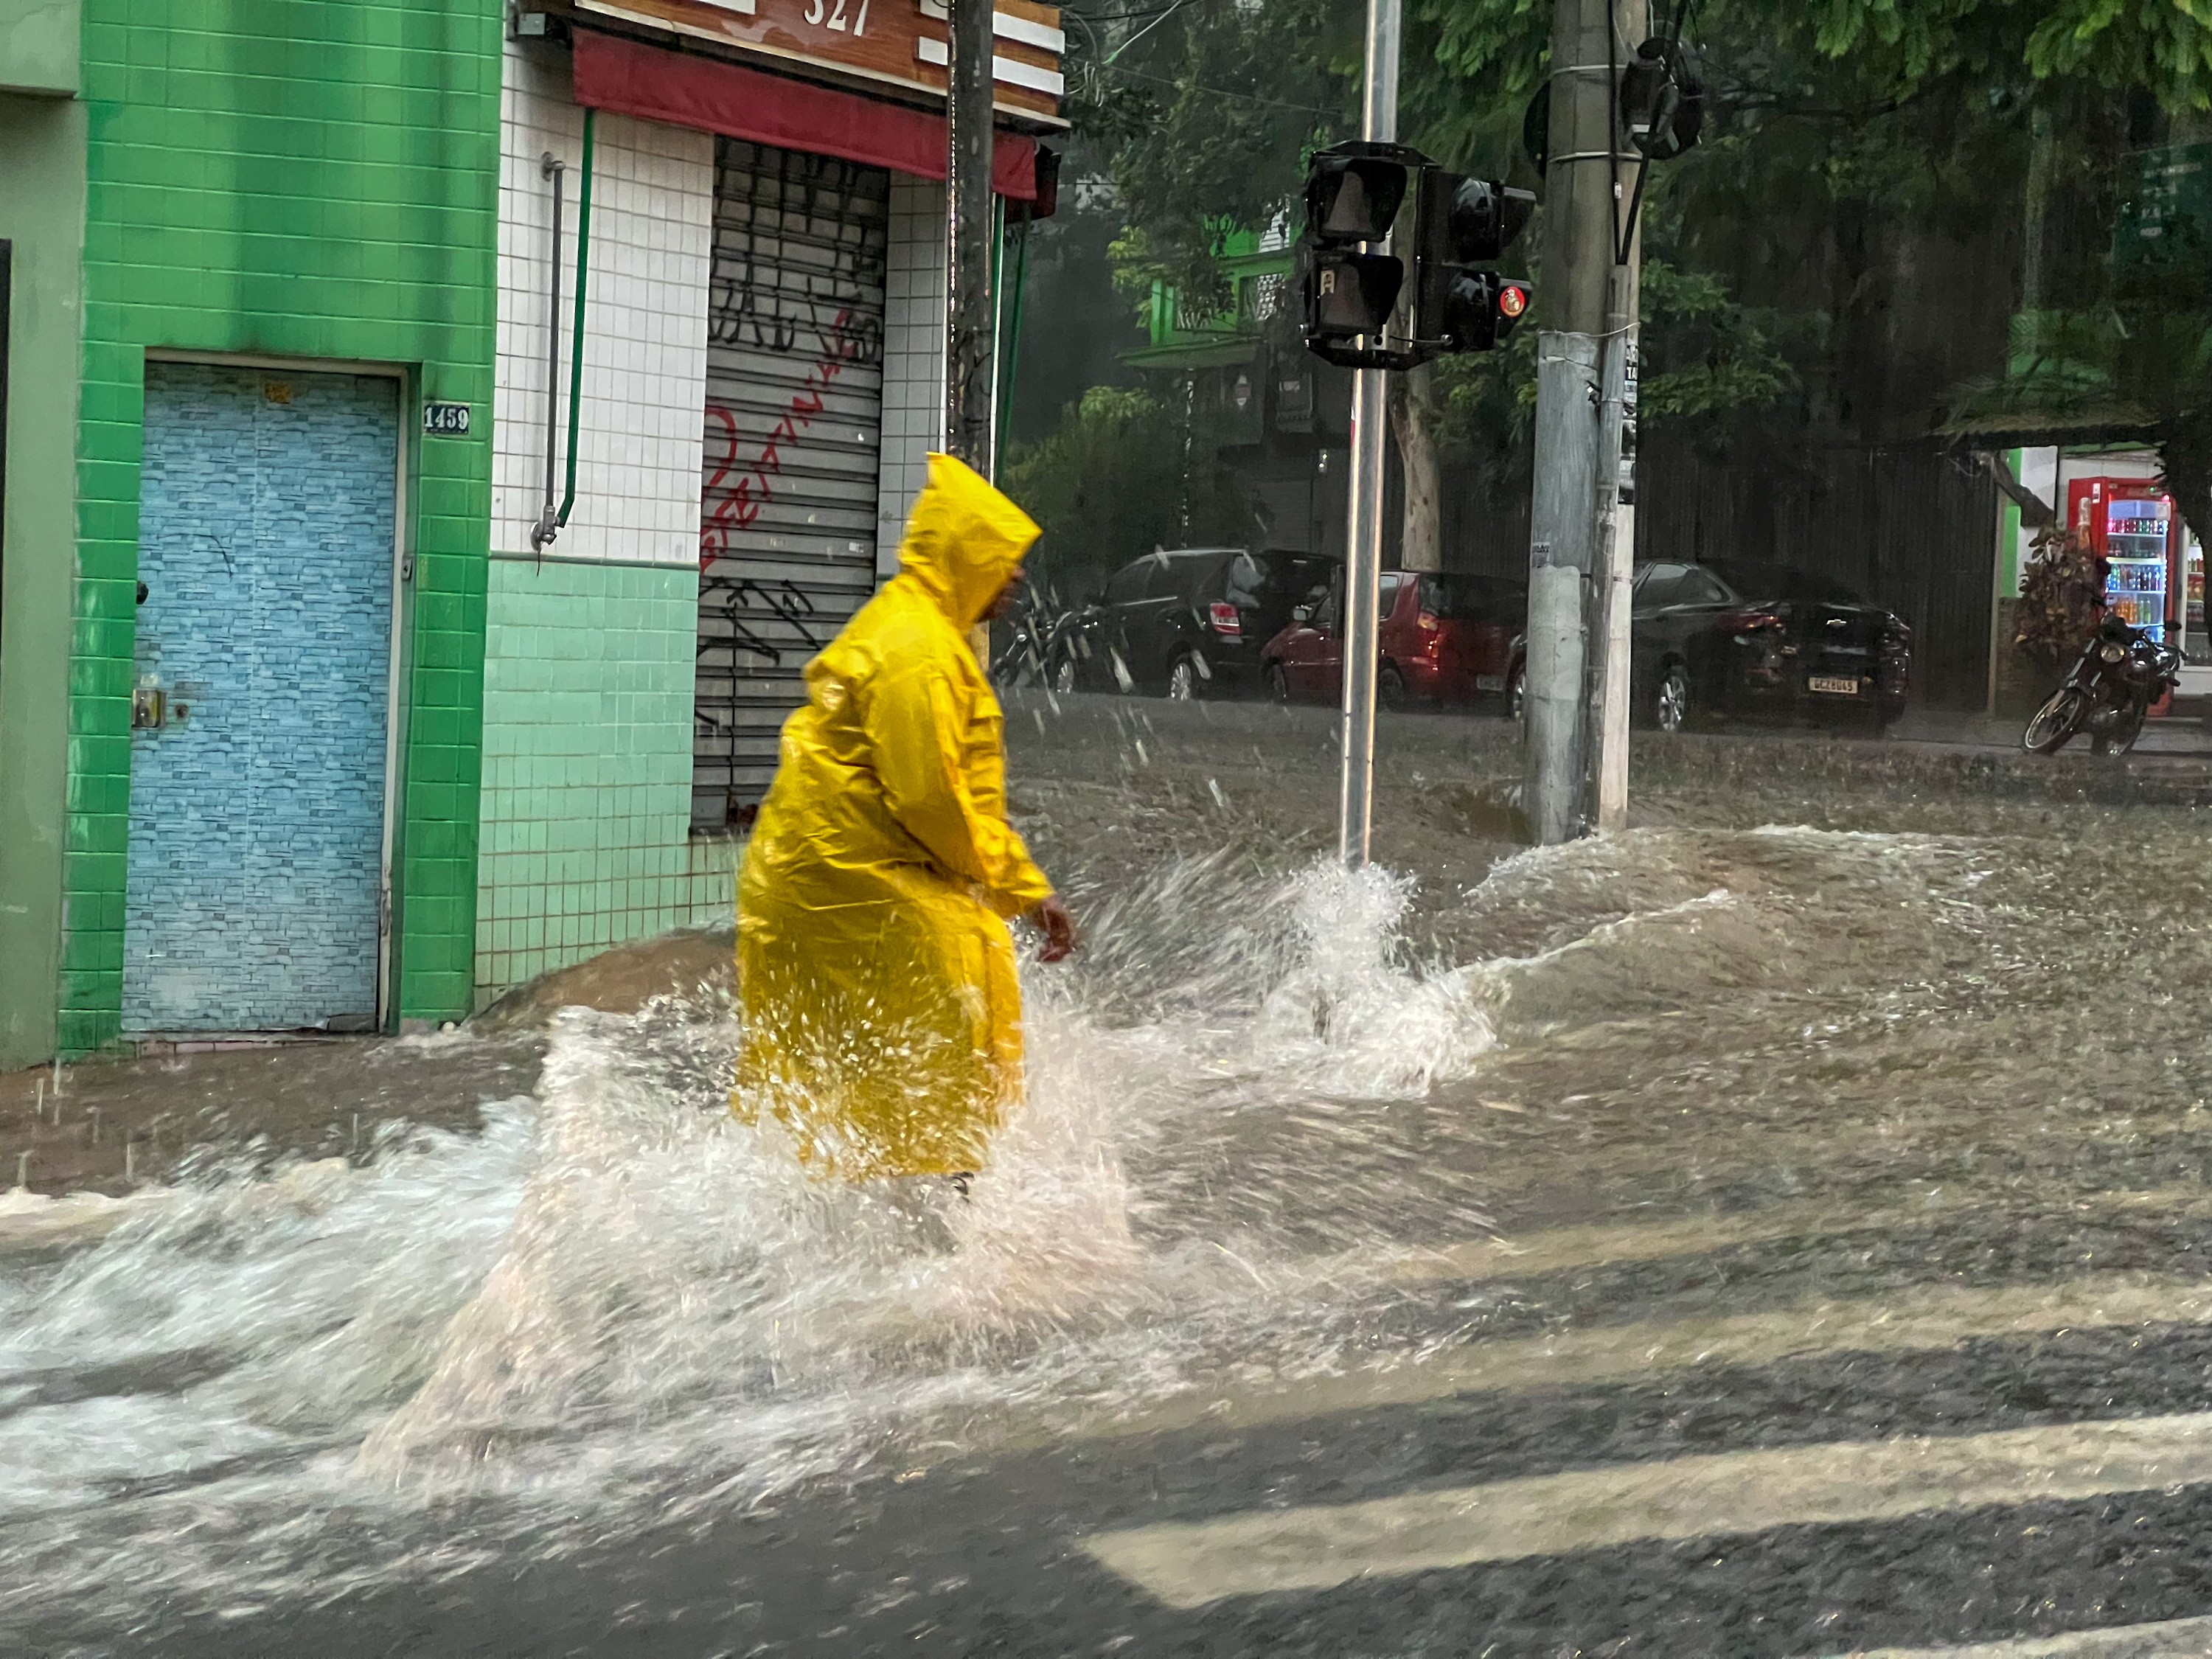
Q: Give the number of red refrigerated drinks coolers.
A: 1